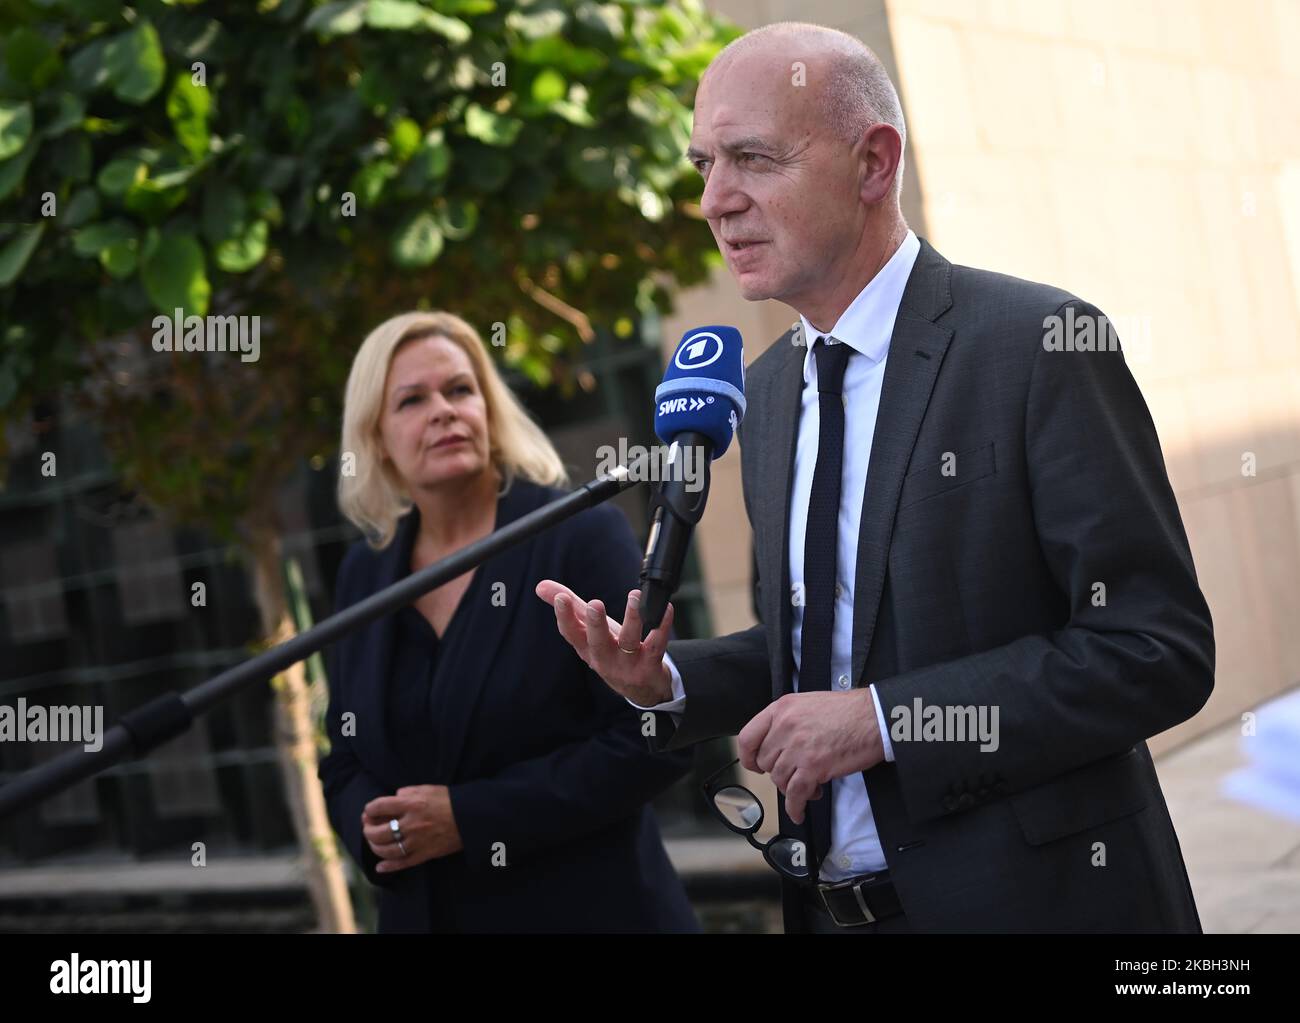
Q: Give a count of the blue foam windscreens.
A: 1